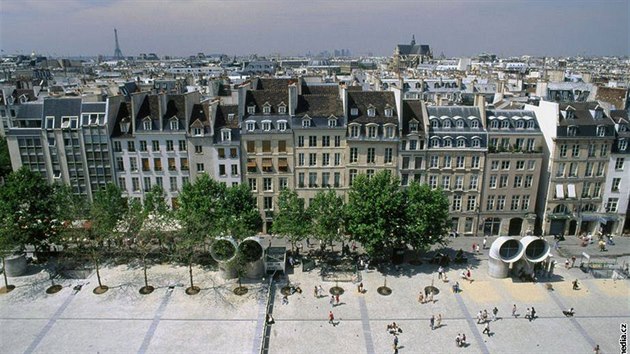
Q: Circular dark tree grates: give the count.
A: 10